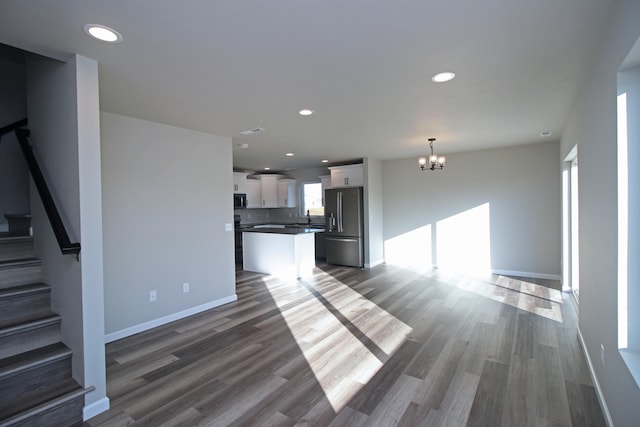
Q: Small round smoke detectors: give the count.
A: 1